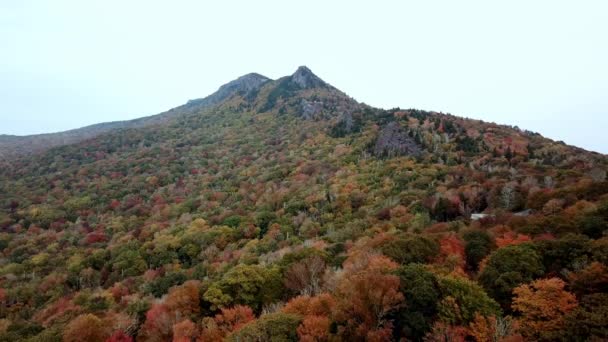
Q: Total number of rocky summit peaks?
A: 2